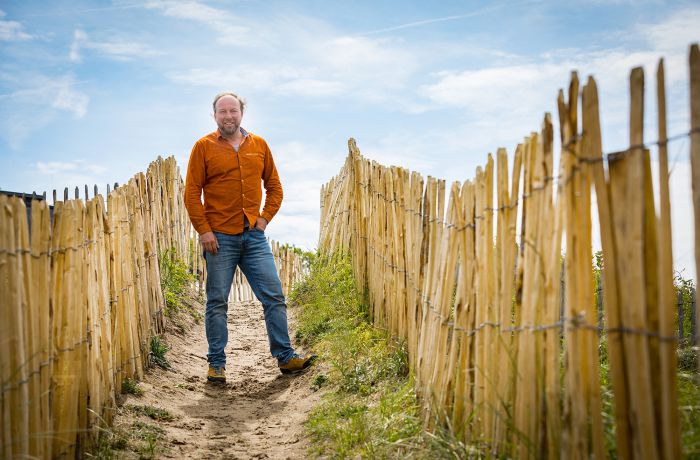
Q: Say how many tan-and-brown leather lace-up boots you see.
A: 2